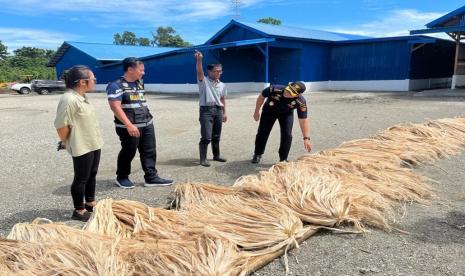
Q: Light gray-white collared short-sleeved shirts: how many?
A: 1